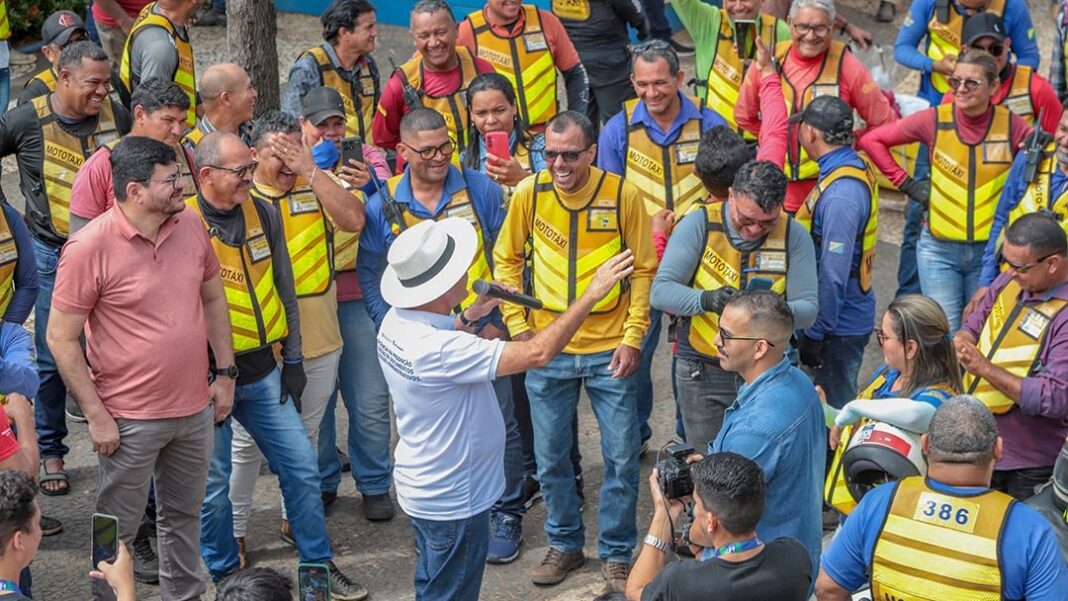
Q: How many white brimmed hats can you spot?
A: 1